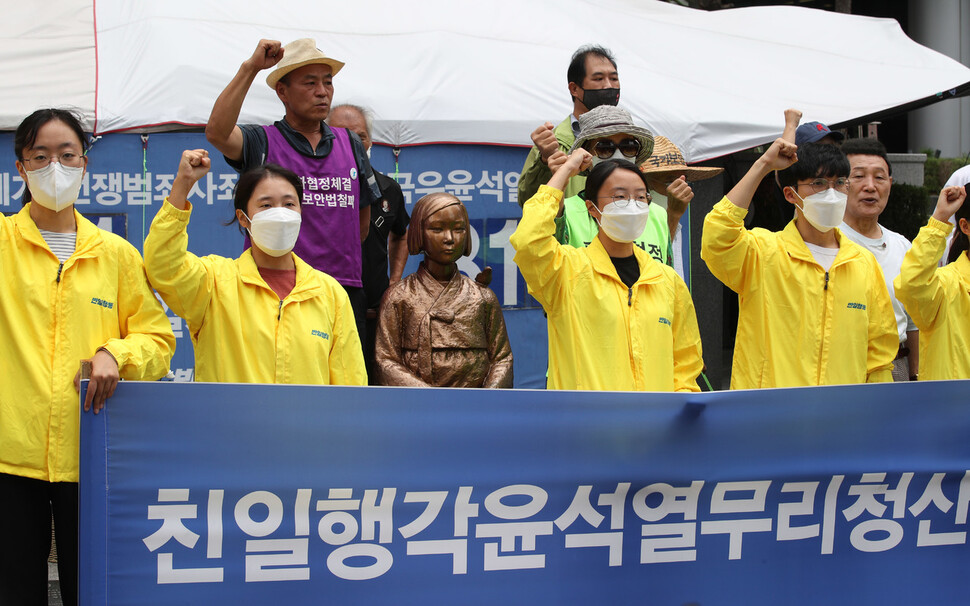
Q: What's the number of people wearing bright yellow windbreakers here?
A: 5